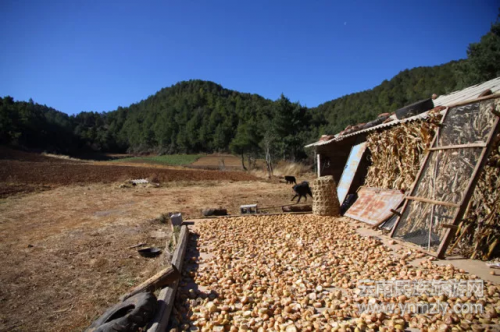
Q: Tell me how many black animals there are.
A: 2